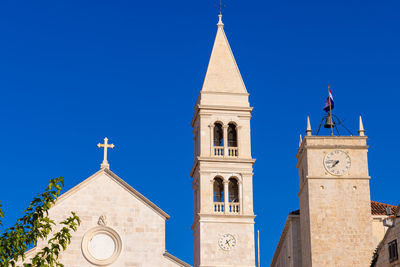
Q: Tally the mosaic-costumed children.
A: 0